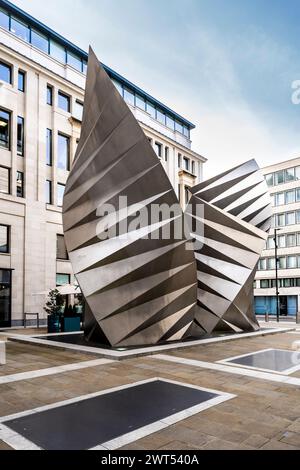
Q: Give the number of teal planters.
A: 2